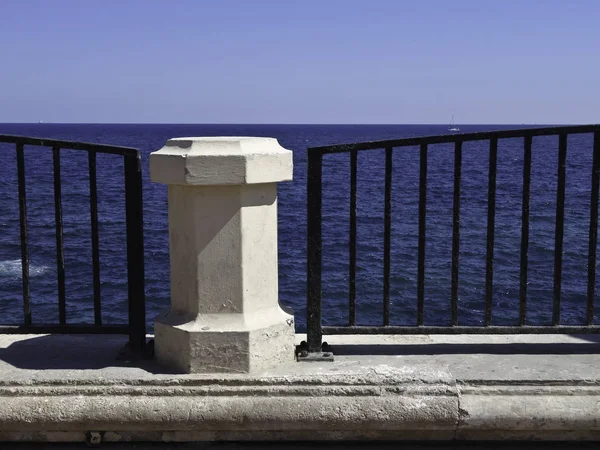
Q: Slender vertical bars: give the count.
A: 11